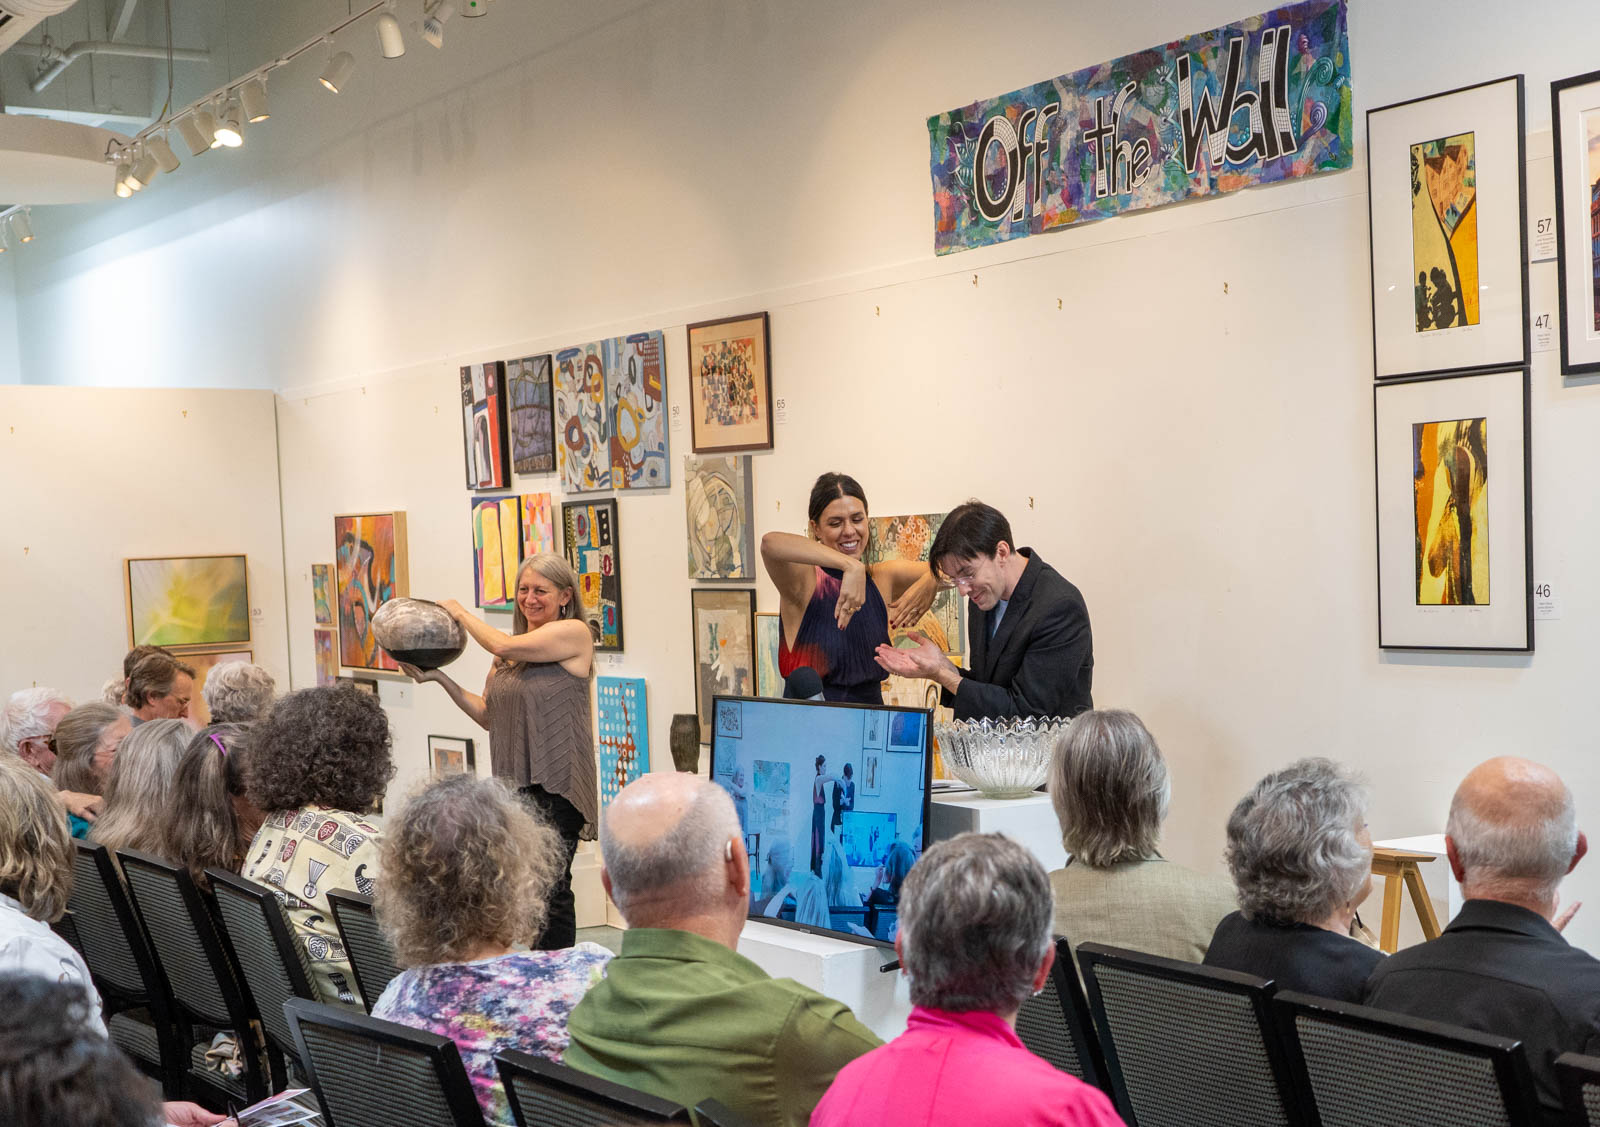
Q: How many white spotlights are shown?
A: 13